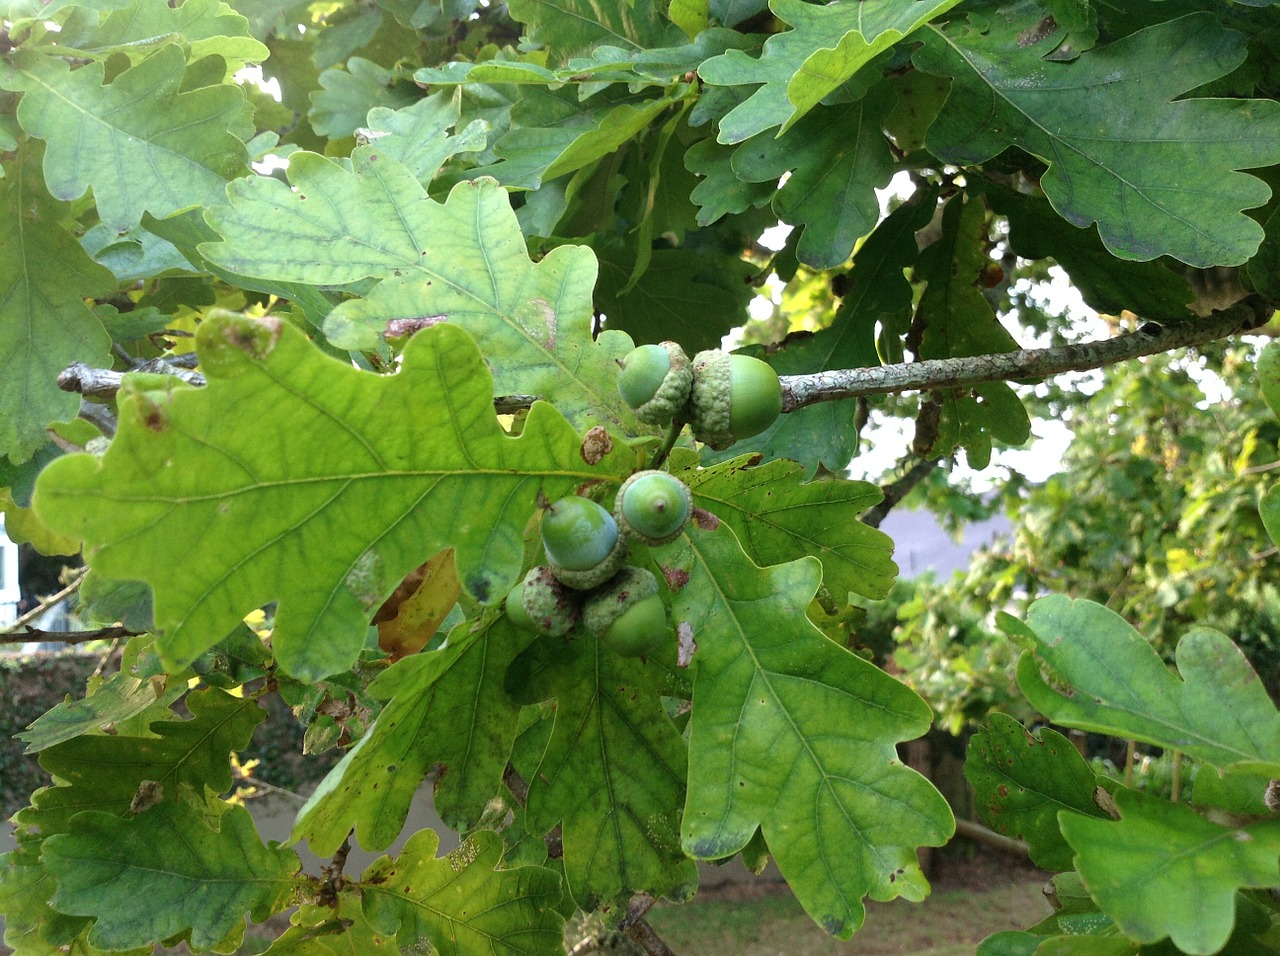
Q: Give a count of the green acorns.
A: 6